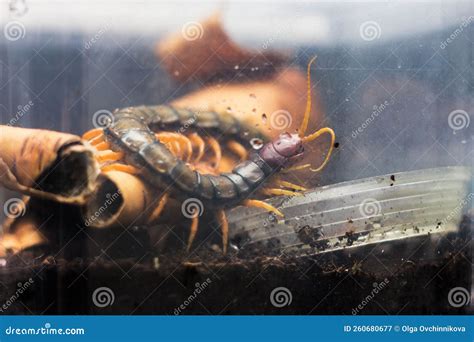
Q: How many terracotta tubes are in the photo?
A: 2